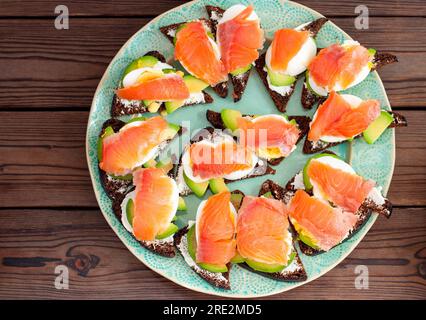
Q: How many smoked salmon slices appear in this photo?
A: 14